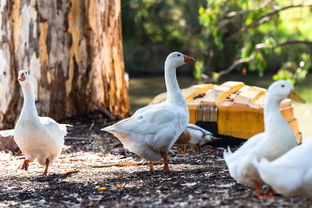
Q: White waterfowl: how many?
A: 4